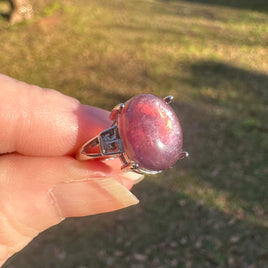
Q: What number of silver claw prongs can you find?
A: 4